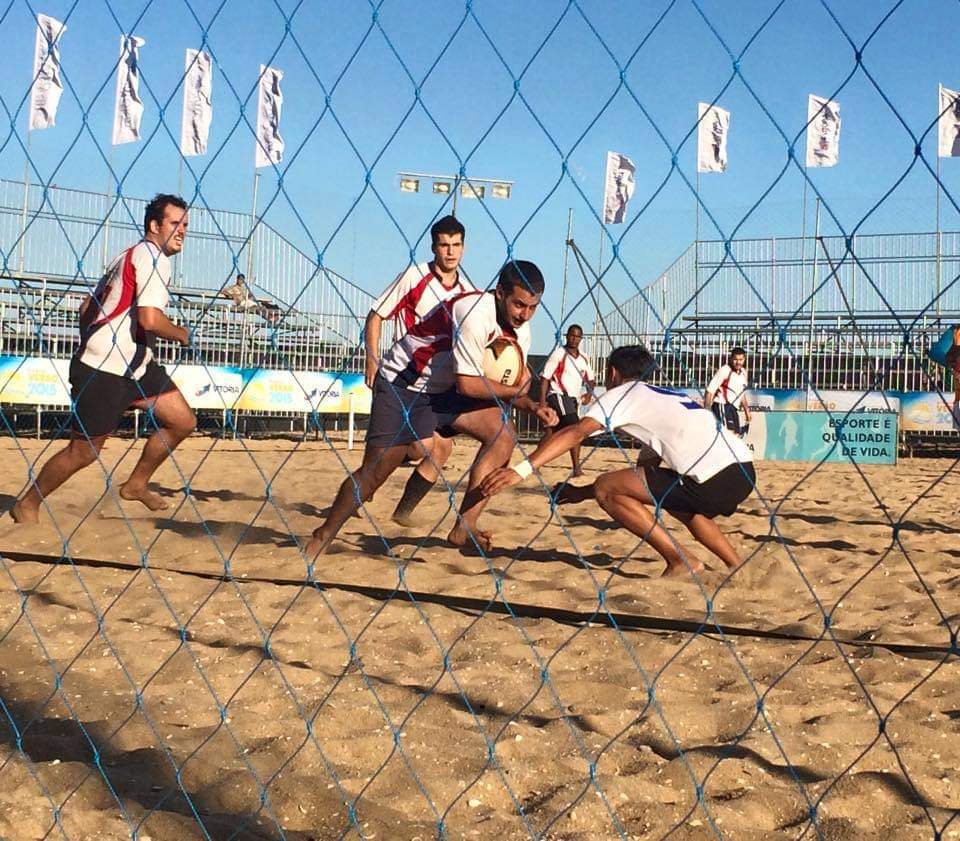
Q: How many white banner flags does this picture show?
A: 8